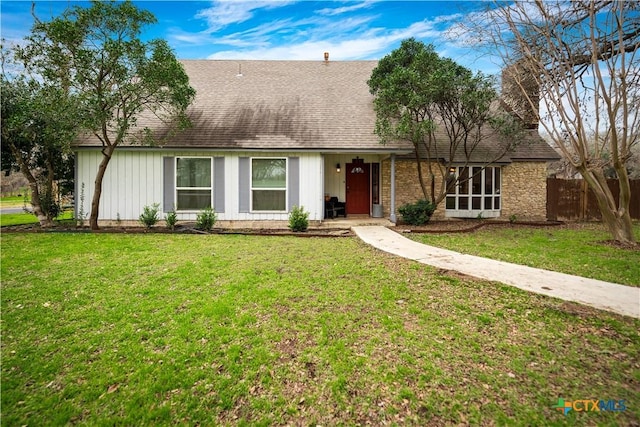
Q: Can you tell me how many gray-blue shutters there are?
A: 4